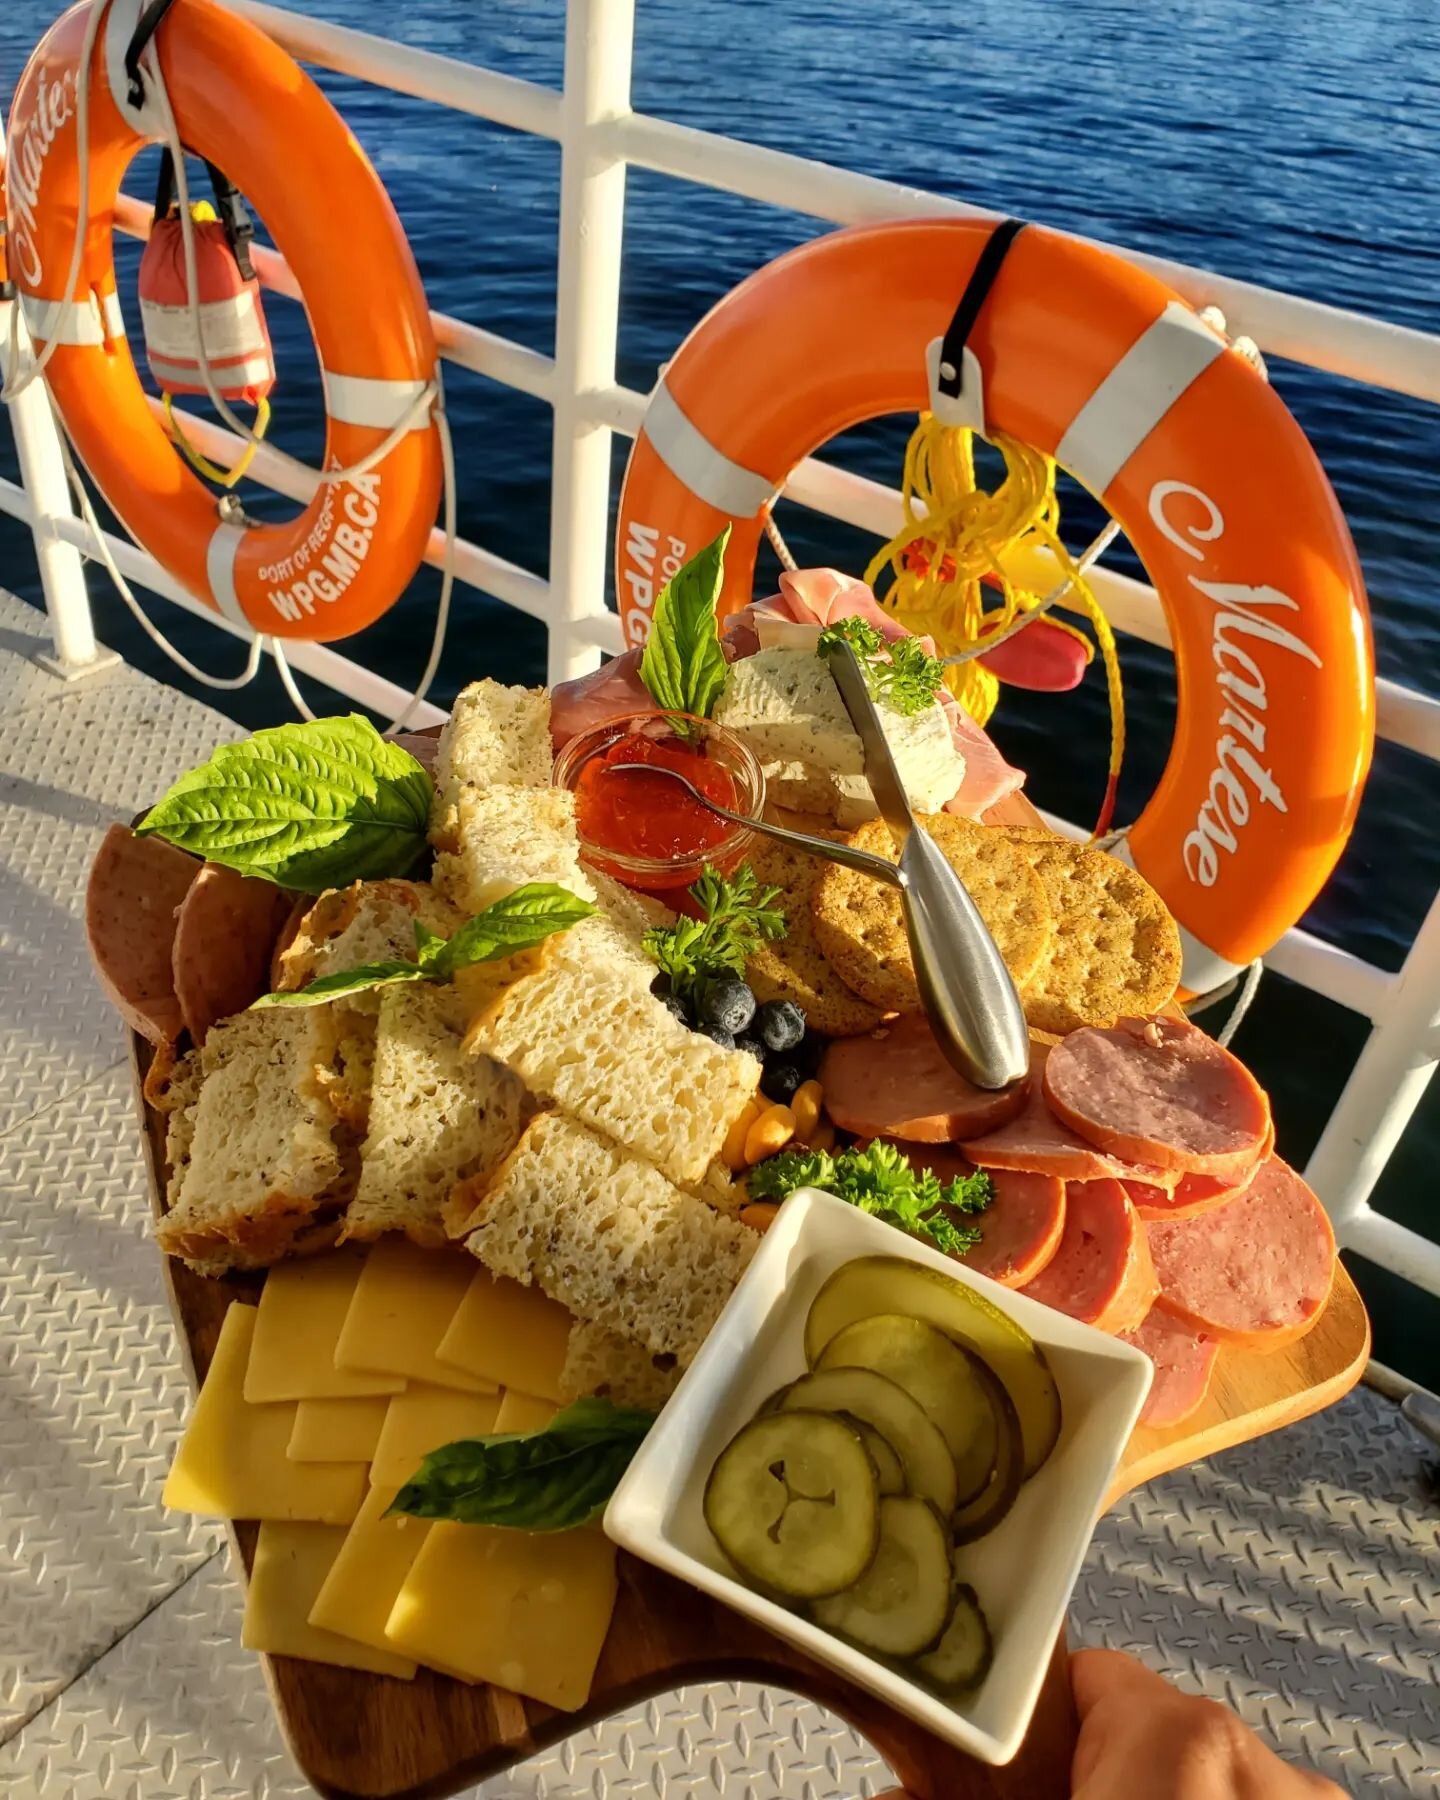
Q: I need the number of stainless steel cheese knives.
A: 1